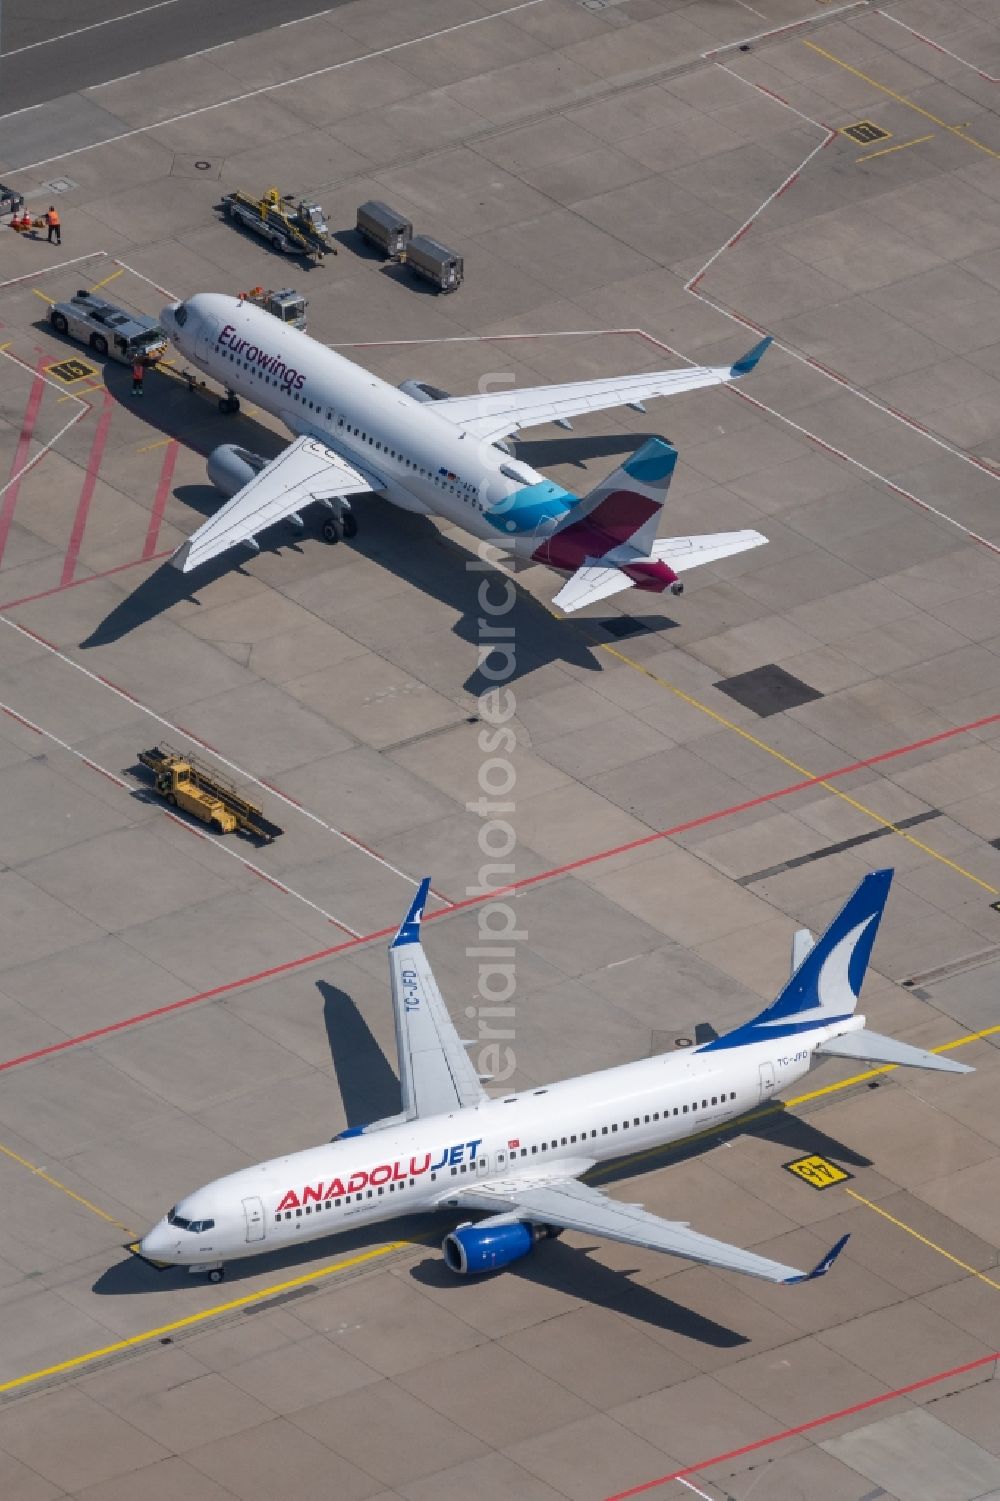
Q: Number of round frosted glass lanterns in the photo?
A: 0